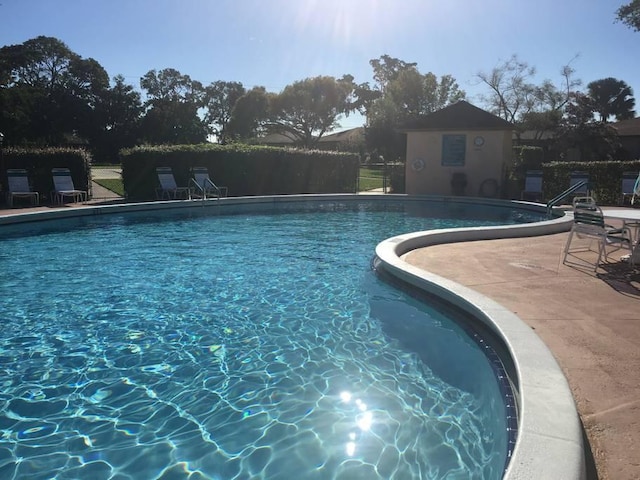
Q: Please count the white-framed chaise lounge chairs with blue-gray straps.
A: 7